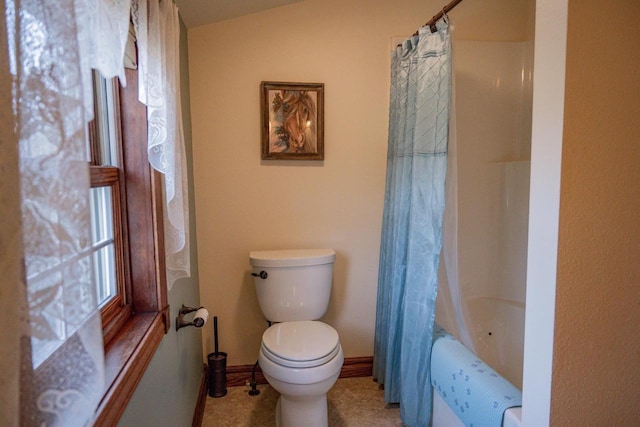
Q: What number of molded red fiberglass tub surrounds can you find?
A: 0